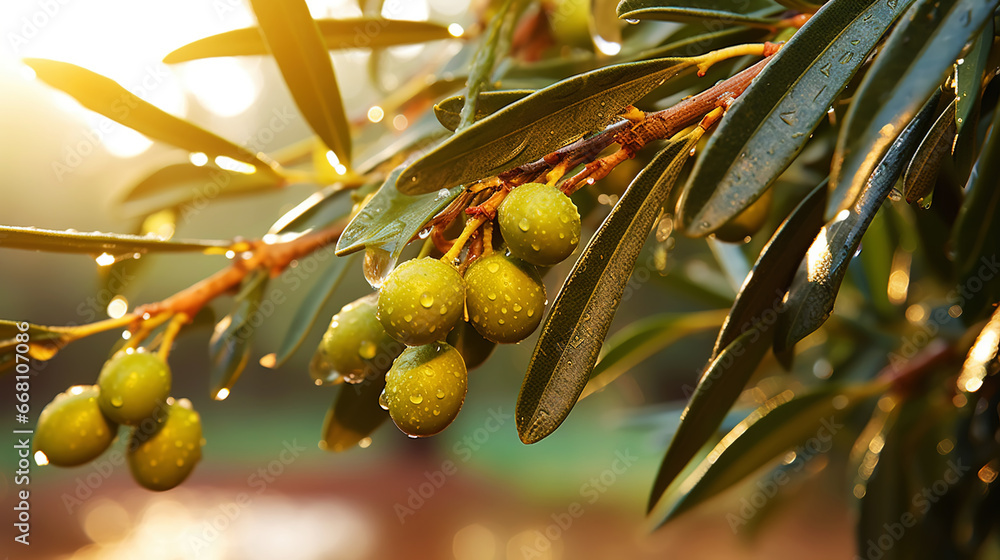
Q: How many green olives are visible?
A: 8